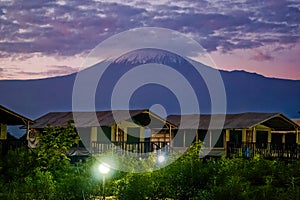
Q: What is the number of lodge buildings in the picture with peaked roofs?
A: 3